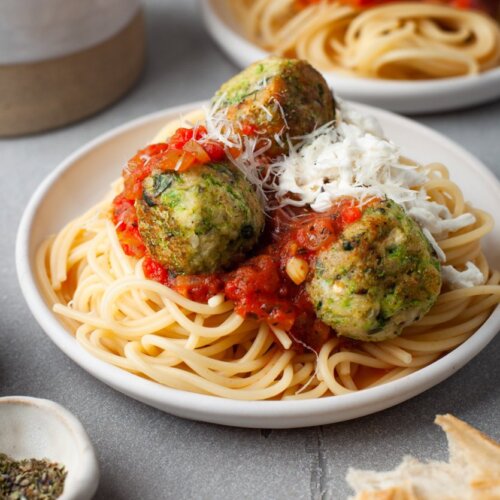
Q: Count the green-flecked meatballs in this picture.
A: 3